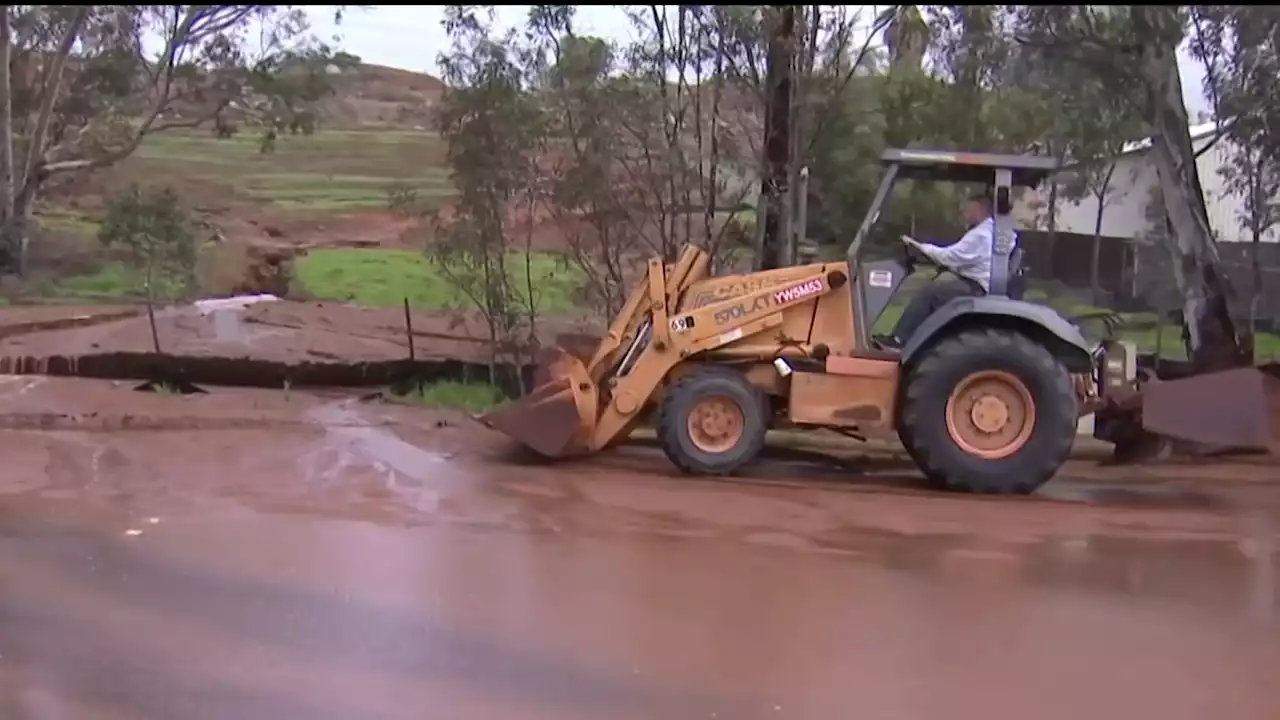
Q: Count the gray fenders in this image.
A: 1